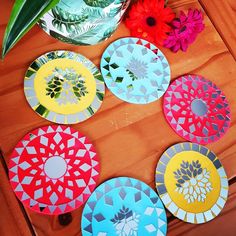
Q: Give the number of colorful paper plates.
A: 6